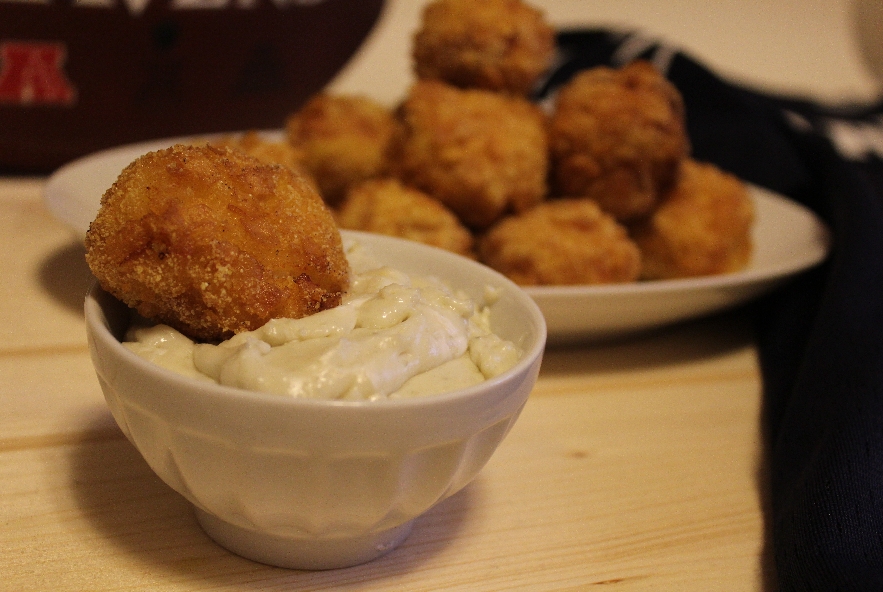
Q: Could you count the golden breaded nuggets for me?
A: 9